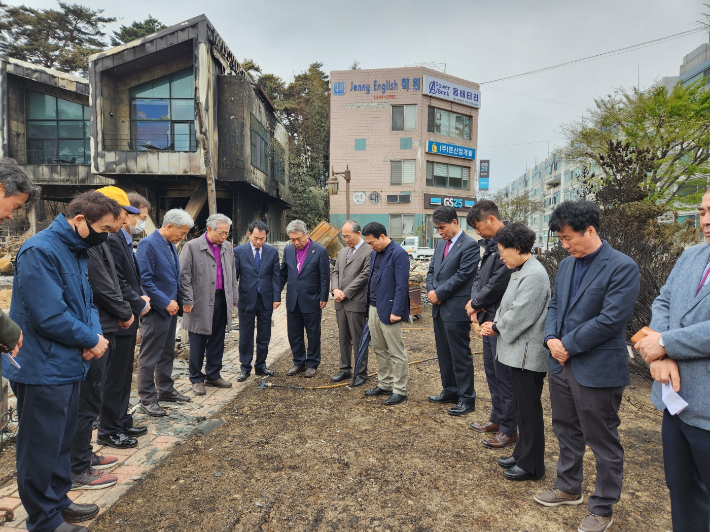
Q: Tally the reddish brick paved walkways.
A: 1